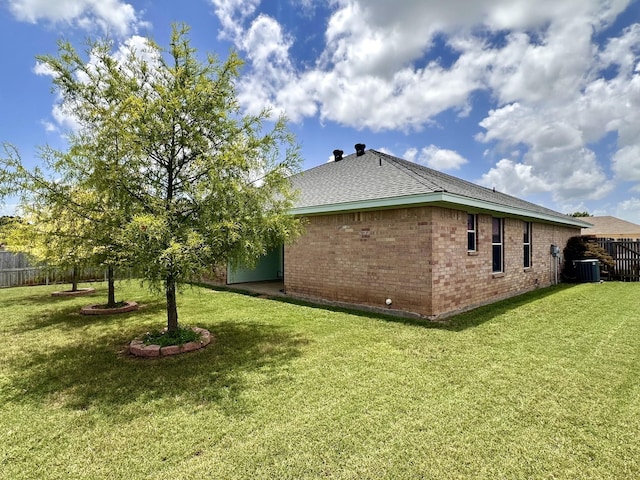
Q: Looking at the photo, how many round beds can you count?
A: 3